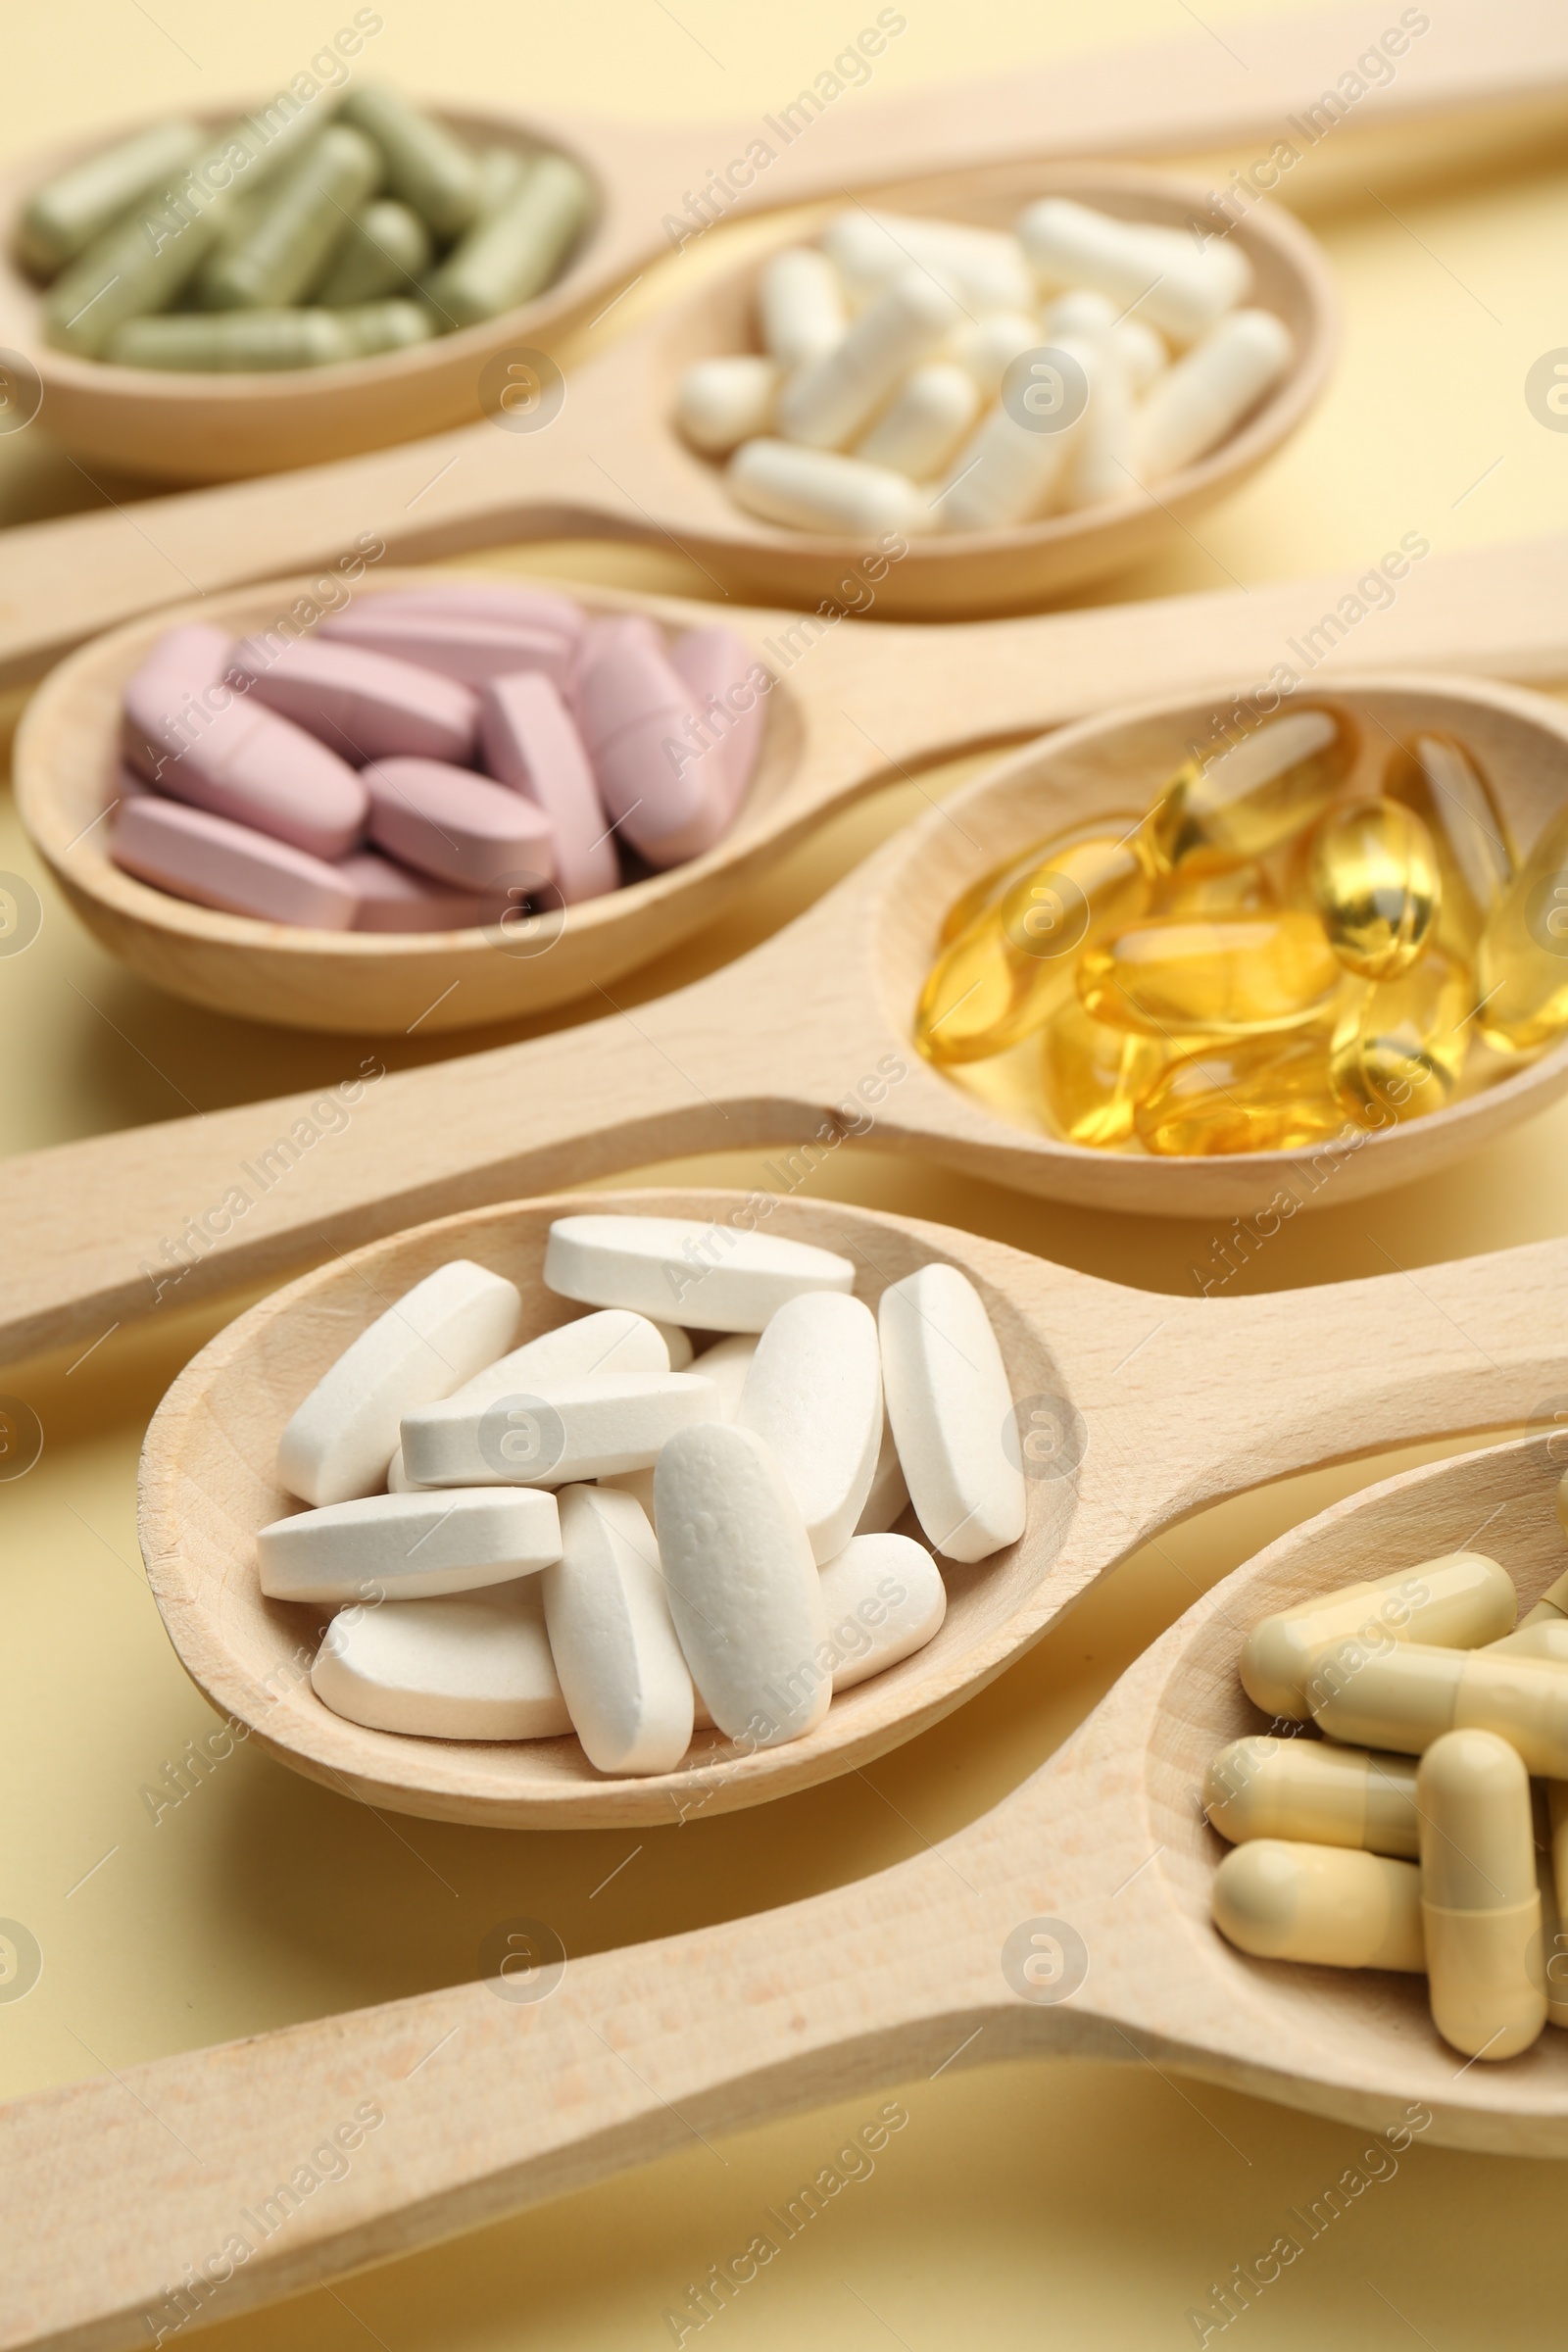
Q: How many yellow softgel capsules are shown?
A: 11